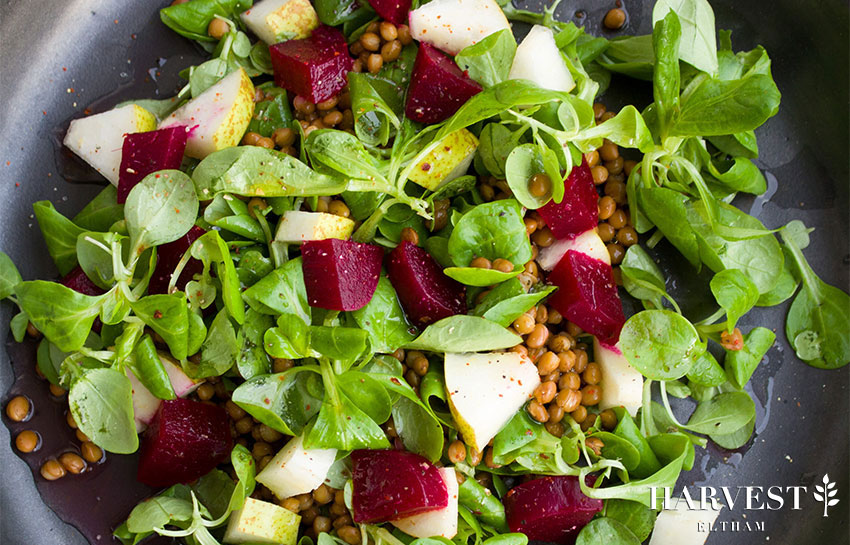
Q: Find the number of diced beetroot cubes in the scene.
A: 13